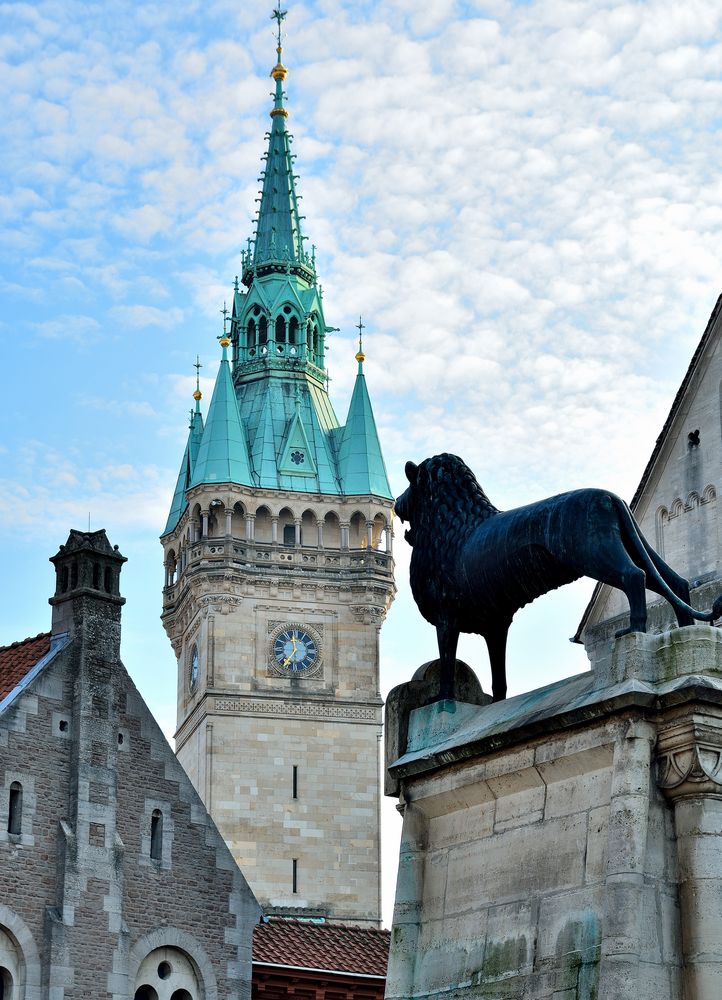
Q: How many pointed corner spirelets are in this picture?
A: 3